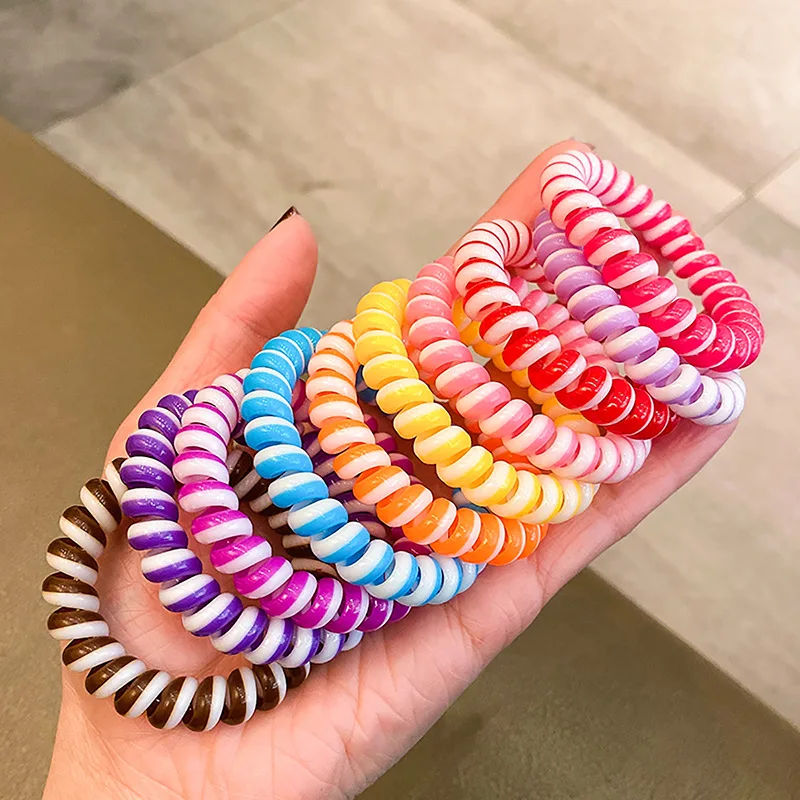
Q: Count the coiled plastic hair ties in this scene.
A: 10